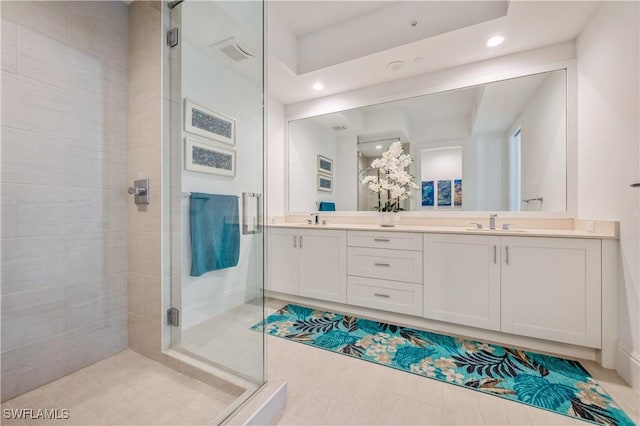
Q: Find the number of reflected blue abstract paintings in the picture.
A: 3